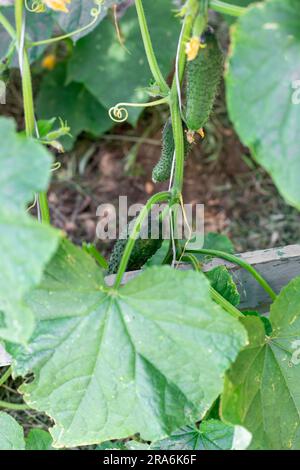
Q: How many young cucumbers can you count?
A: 3